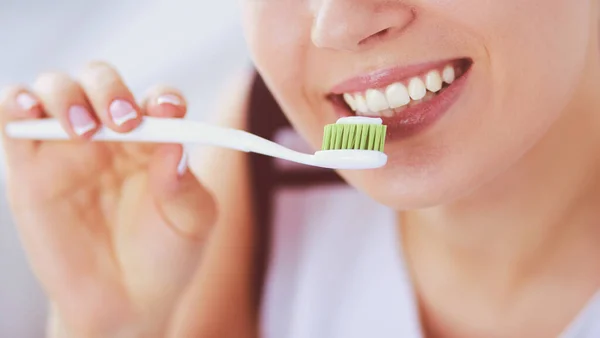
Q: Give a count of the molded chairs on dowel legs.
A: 0